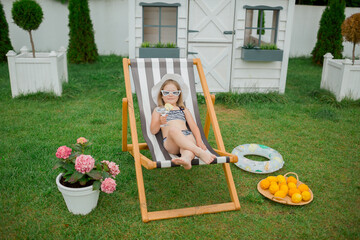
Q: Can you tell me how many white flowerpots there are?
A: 3